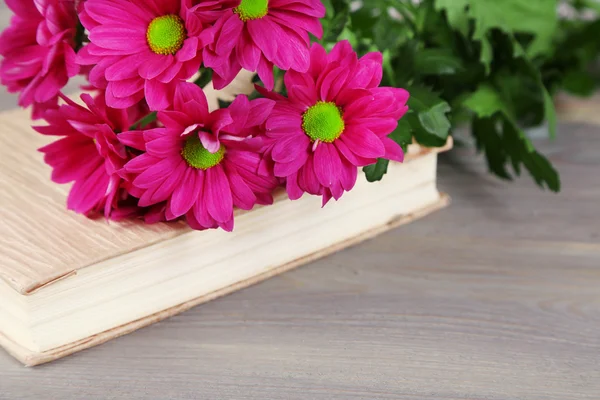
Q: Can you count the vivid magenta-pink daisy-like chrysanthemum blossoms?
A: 6